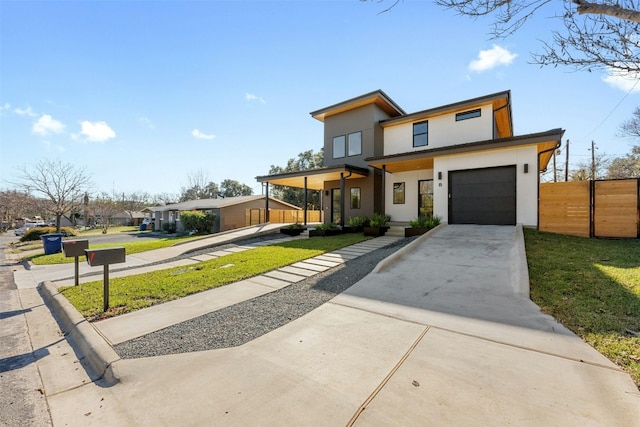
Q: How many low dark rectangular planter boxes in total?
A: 5